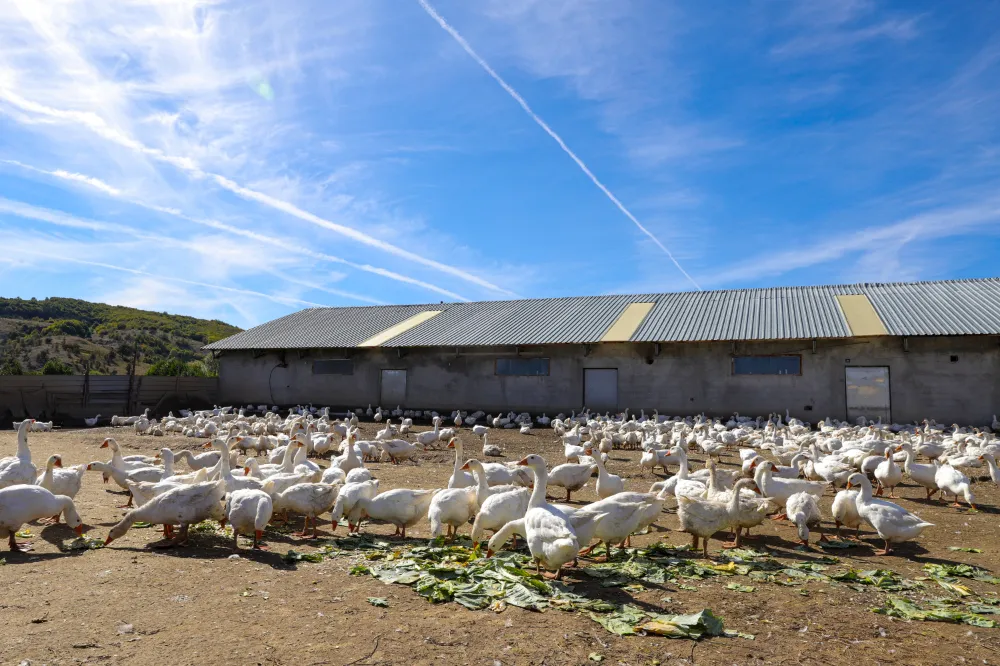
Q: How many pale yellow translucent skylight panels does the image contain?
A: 3